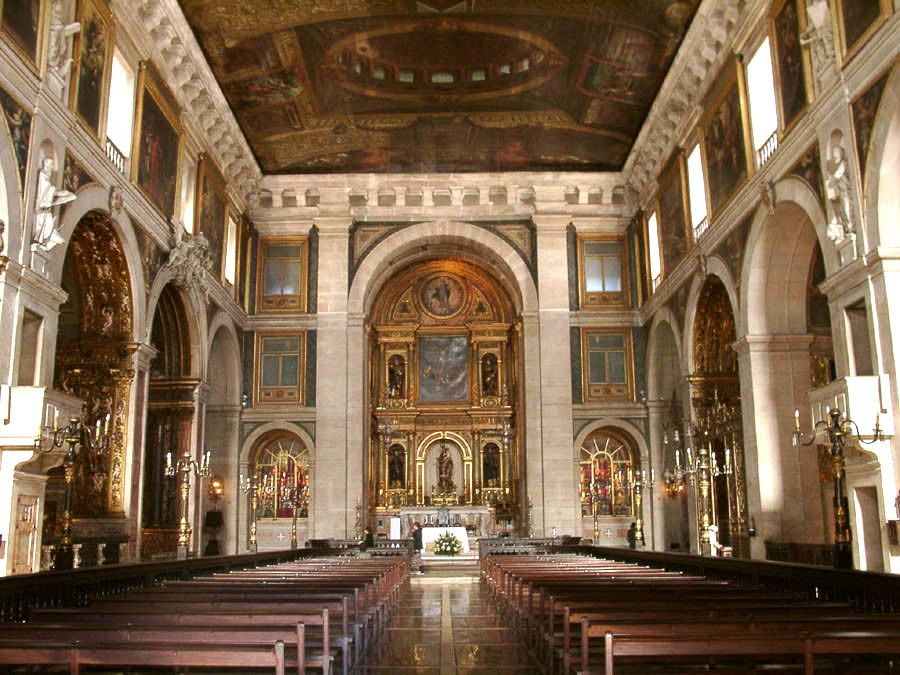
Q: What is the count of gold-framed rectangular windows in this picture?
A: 4